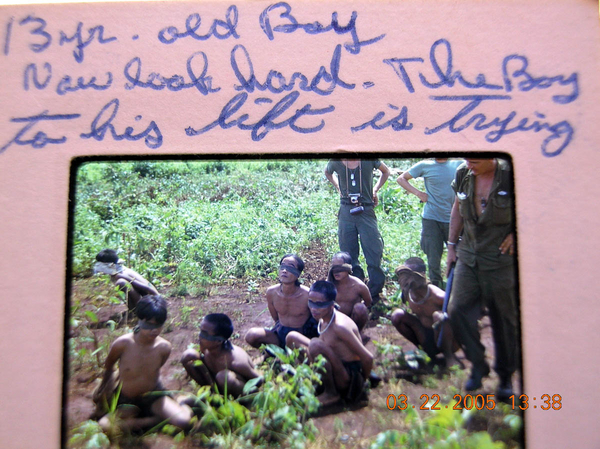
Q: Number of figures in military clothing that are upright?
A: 3